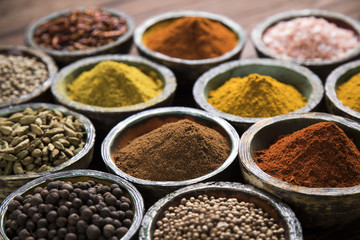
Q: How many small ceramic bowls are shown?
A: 12